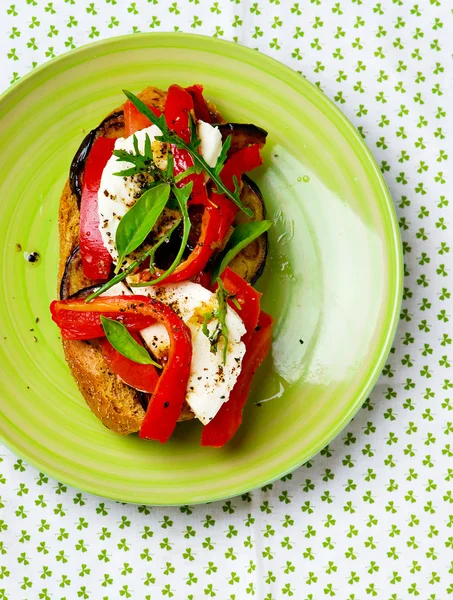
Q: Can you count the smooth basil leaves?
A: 3